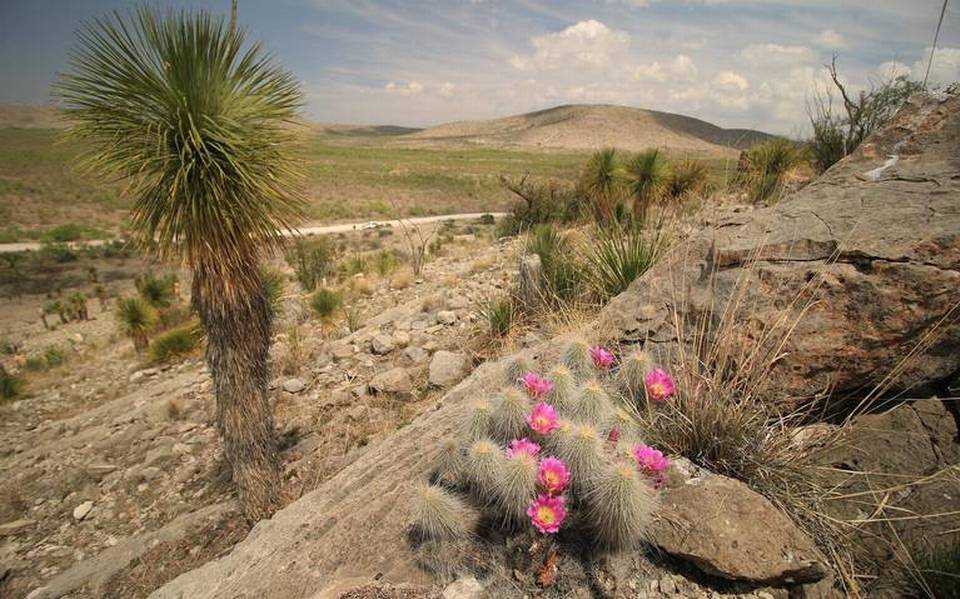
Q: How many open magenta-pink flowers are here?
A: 8